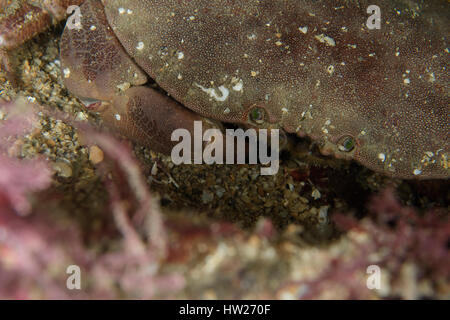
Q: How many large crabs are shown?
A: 1